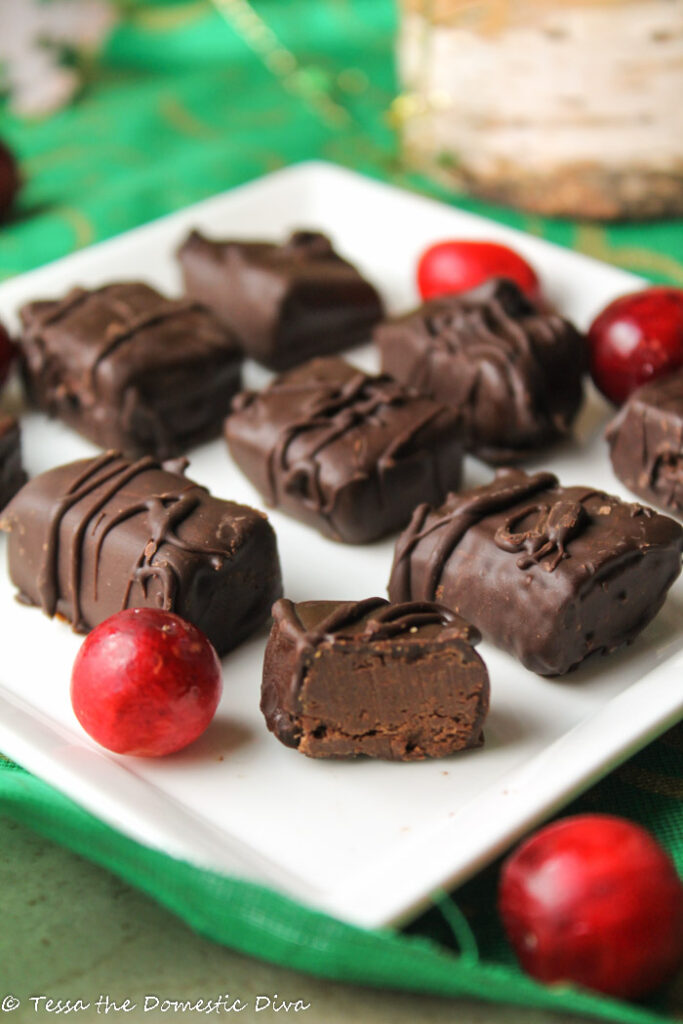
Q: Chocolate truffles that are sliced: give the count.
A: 1